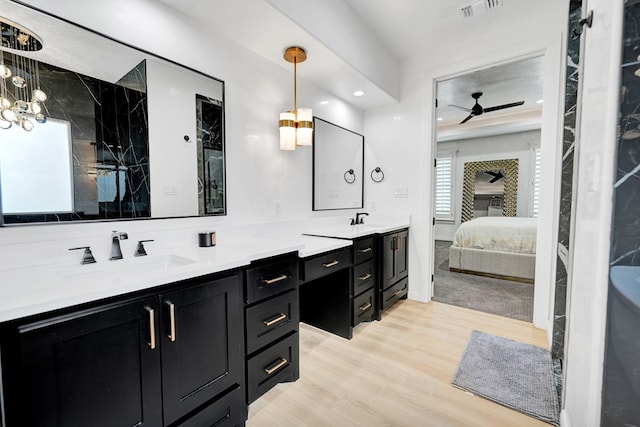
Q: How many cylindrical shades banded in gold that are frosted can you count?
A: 2